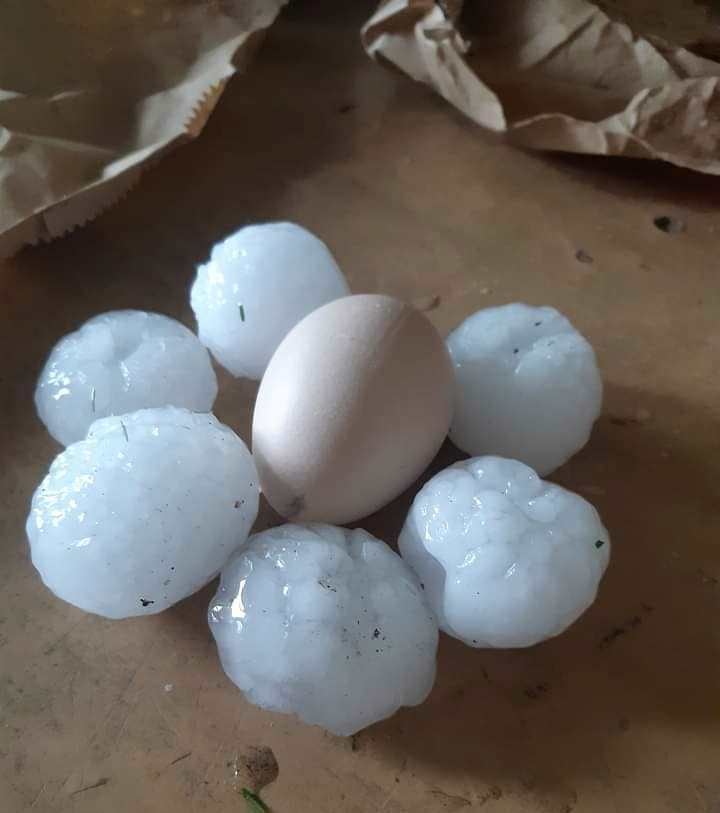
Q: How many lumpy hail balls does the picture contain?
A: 6